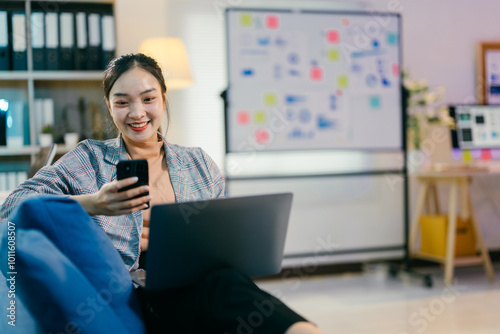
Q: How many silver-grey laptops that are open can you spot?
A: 1